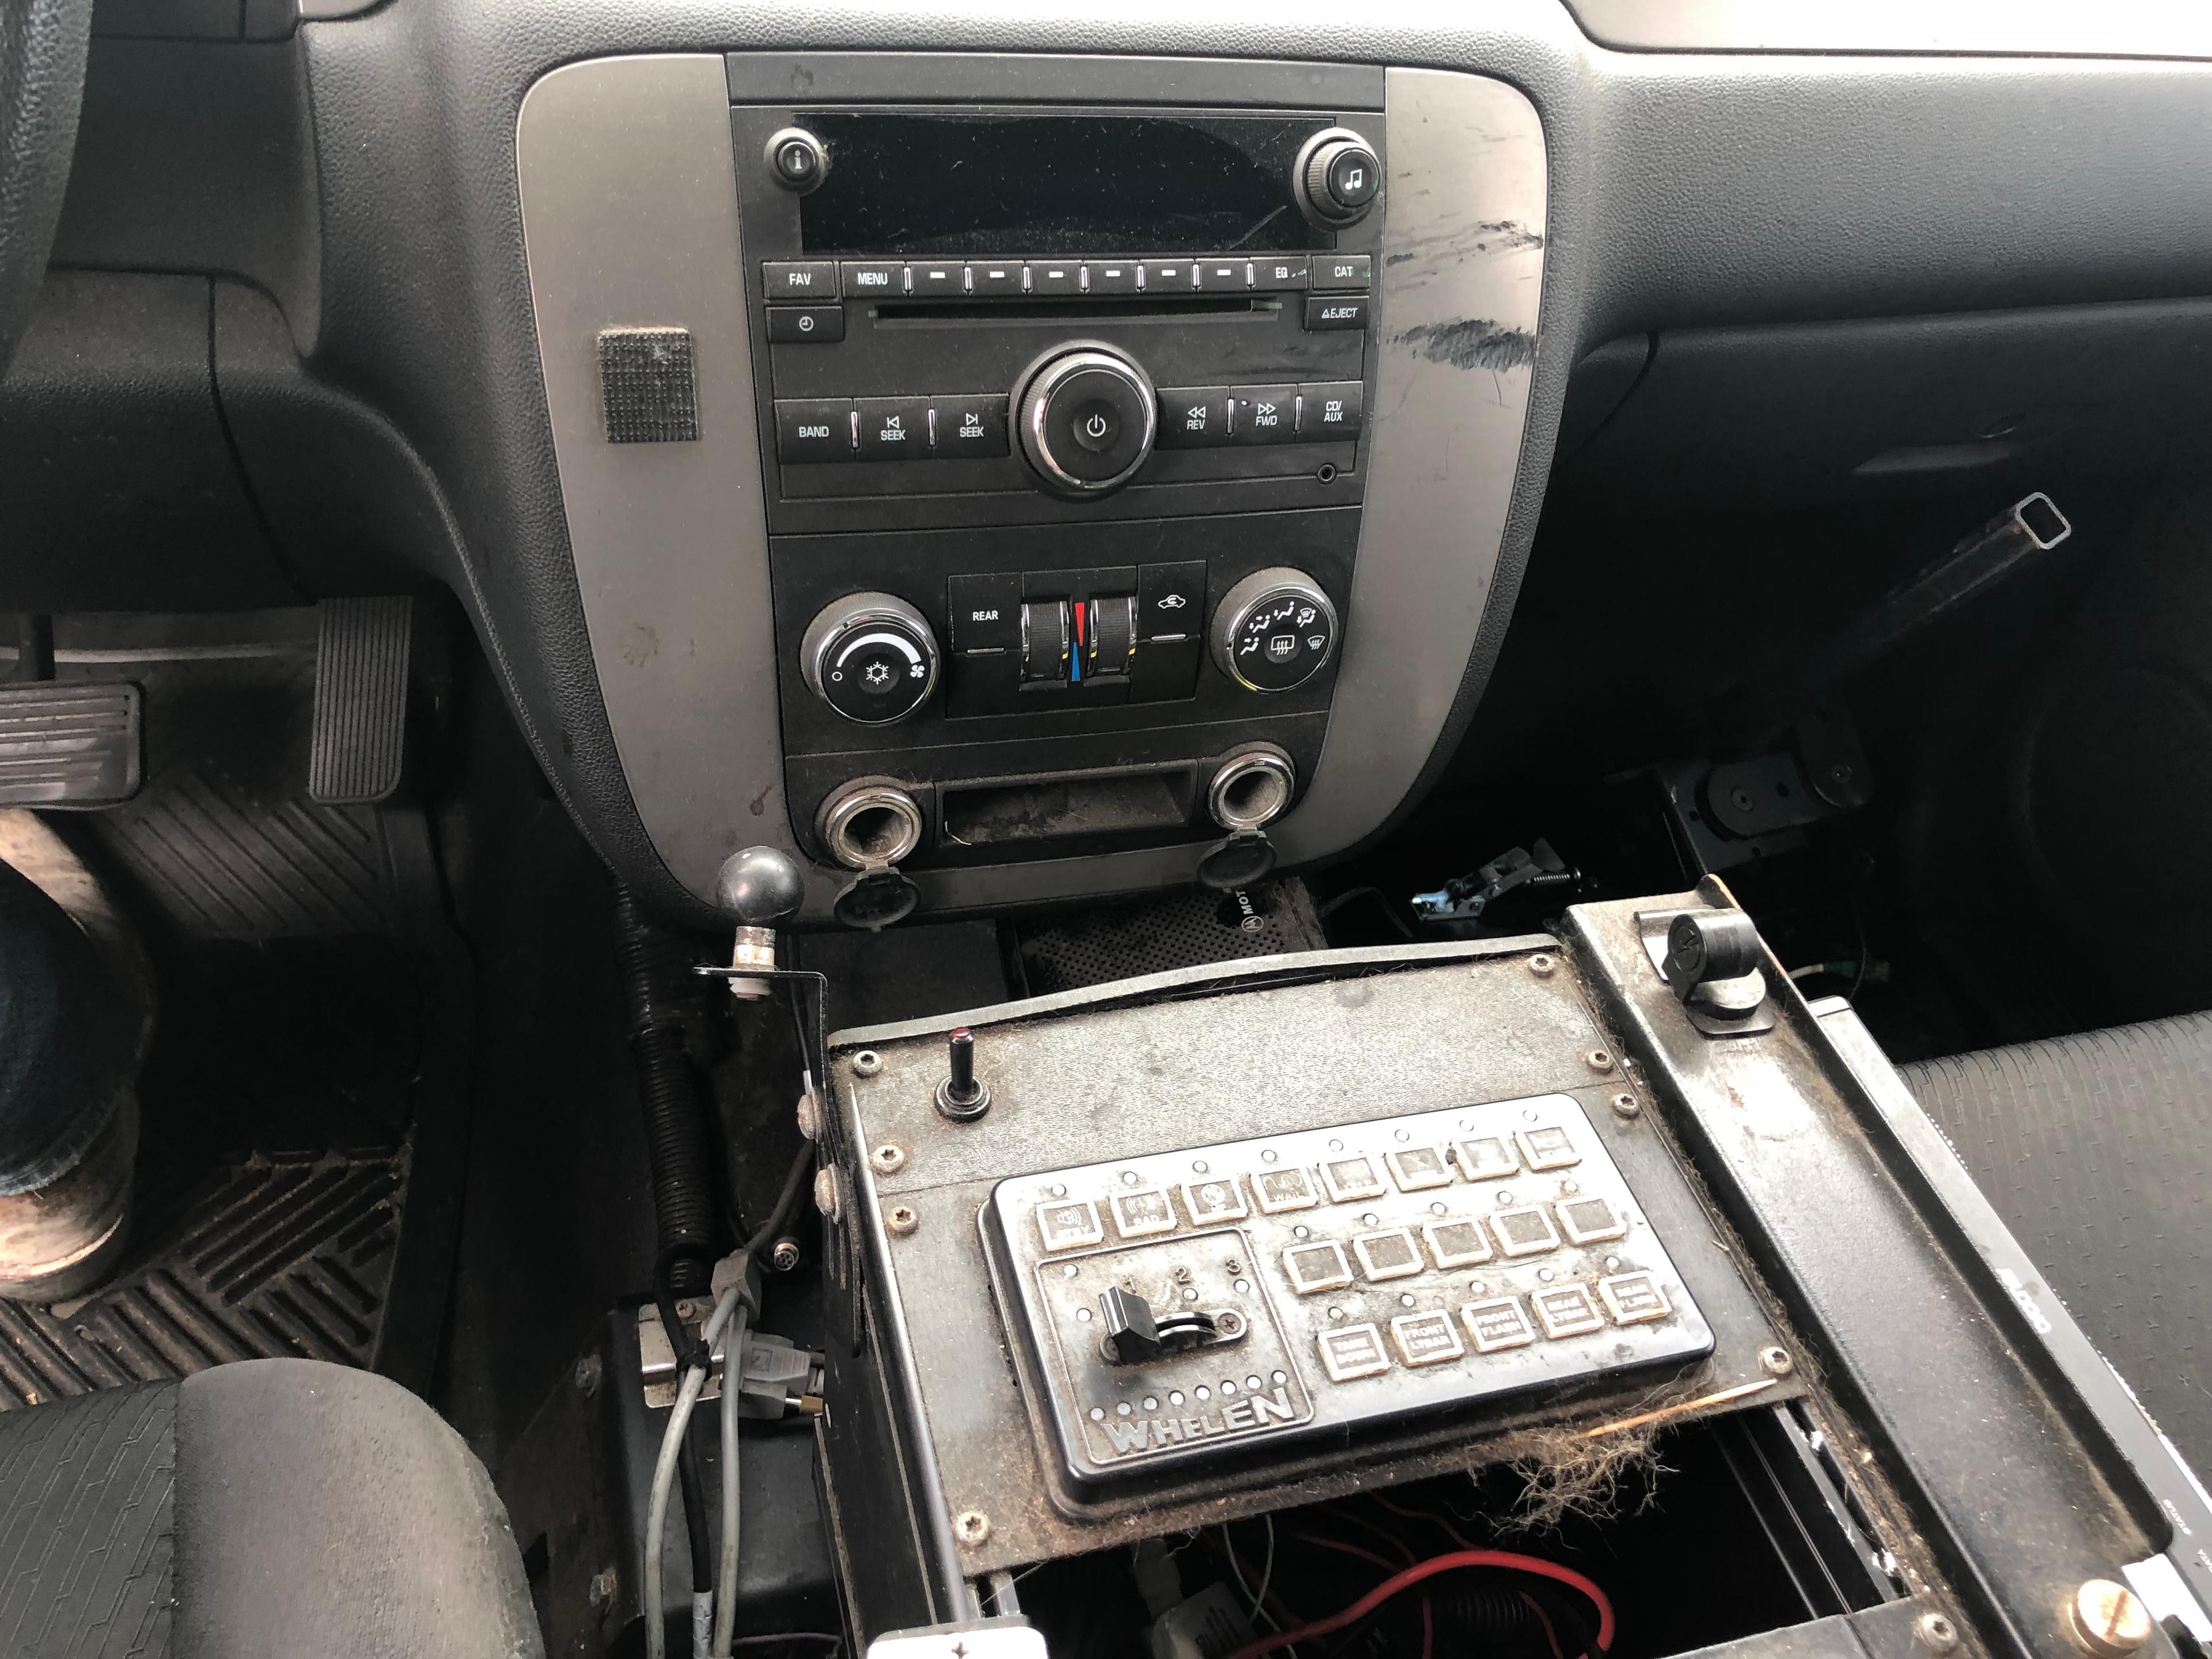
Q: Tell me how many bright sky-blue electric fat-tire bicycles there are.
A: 0